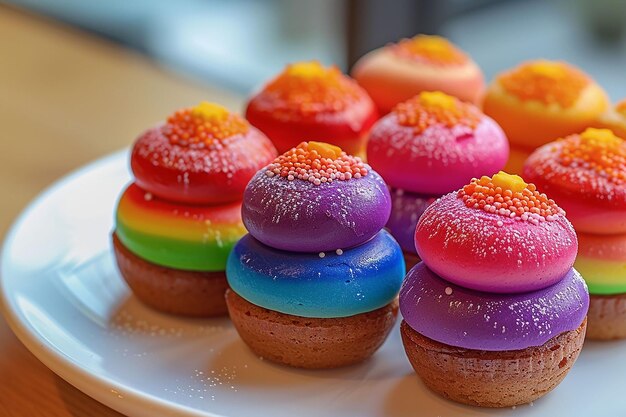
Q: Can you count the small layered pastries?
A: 9